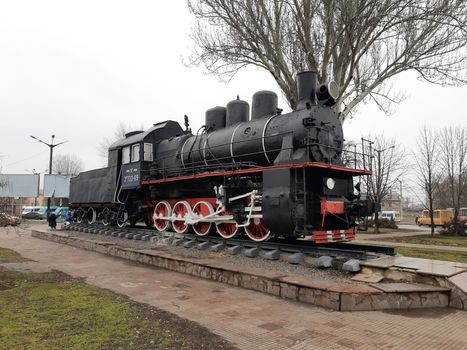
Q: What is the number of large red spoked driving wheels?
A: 5